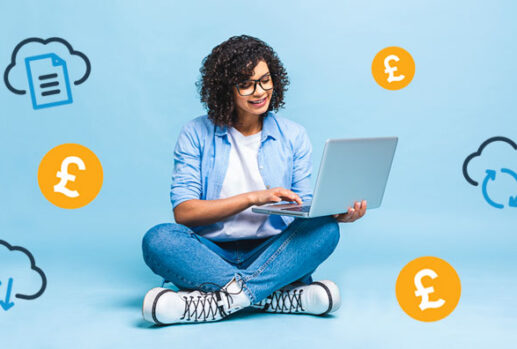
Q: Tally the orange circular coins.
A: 3